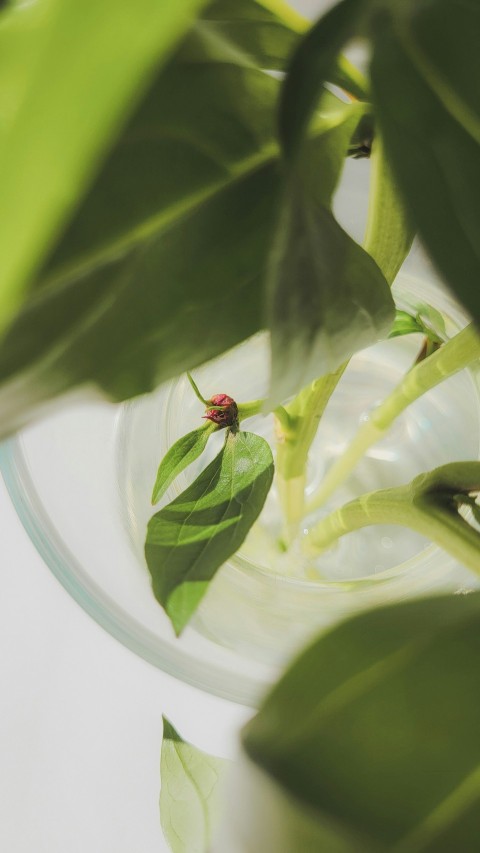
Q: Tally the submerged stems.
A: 3